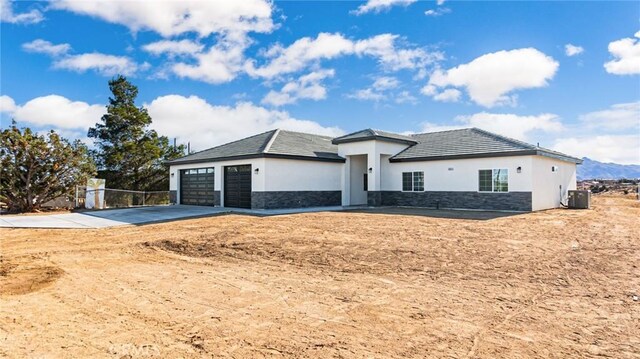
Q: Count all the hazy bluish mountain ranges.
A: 1